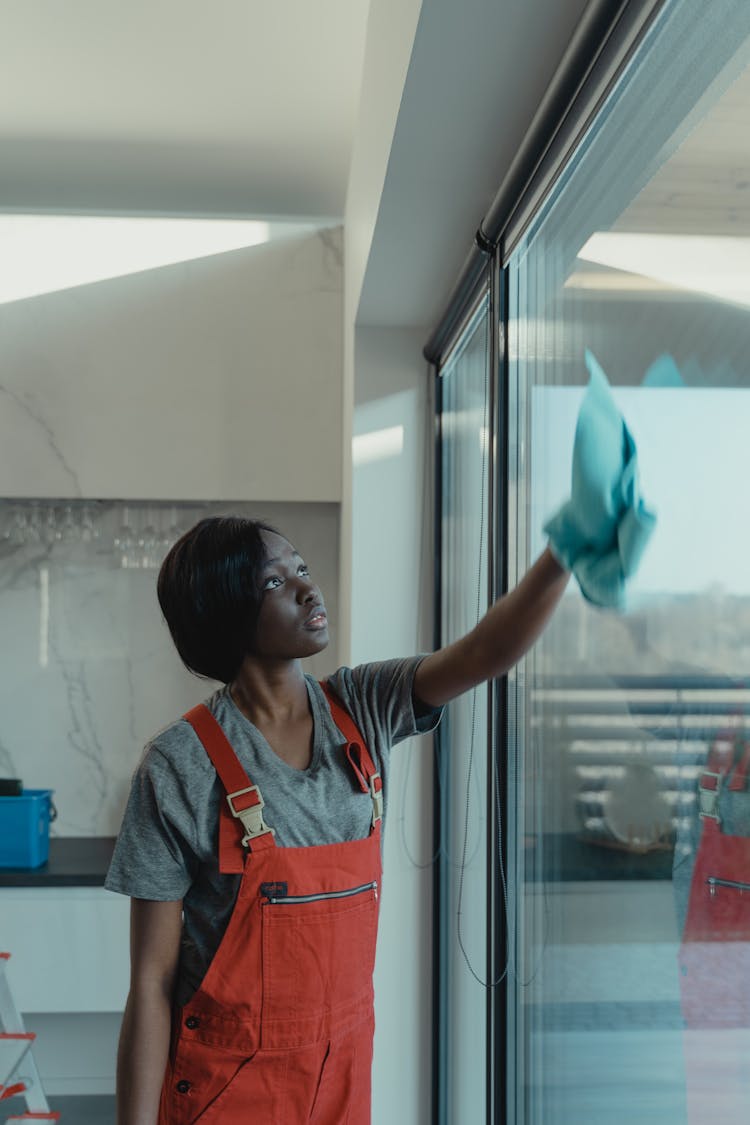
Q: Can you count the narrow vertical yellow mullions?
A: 0